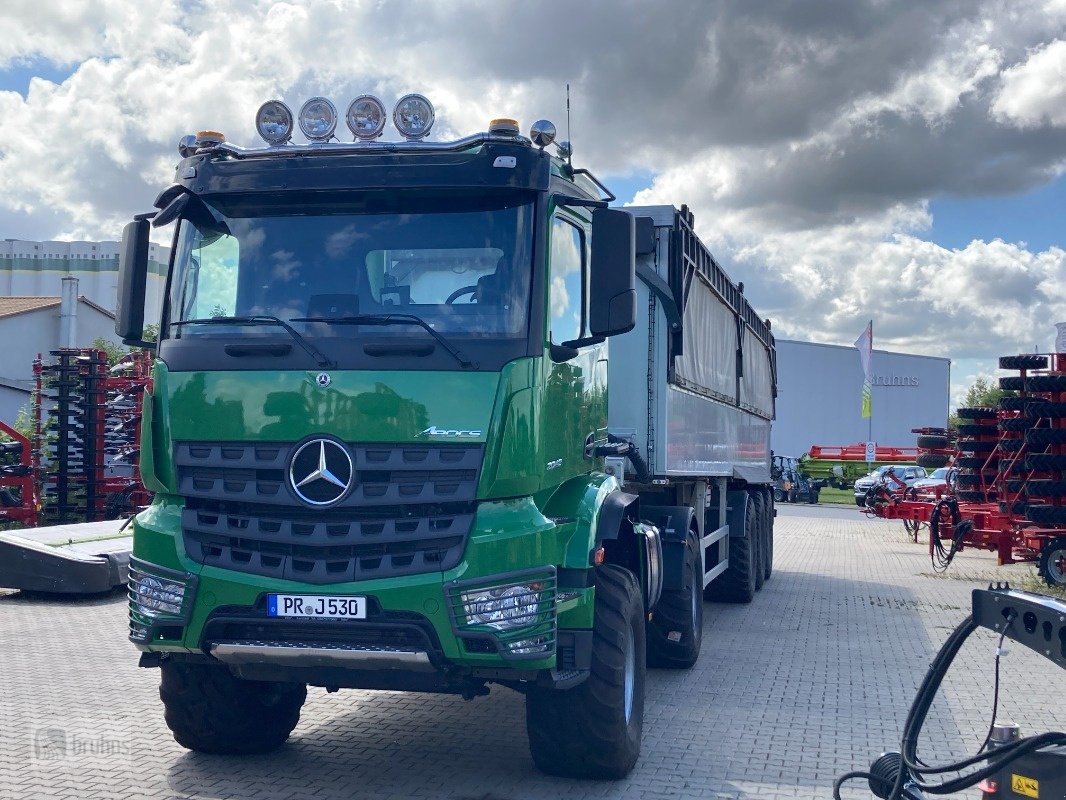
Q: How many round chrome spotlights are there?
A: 4